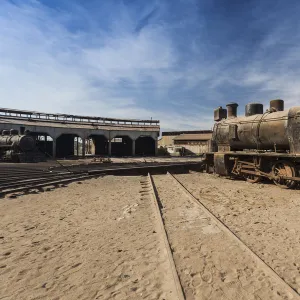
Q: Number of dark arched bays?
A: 5